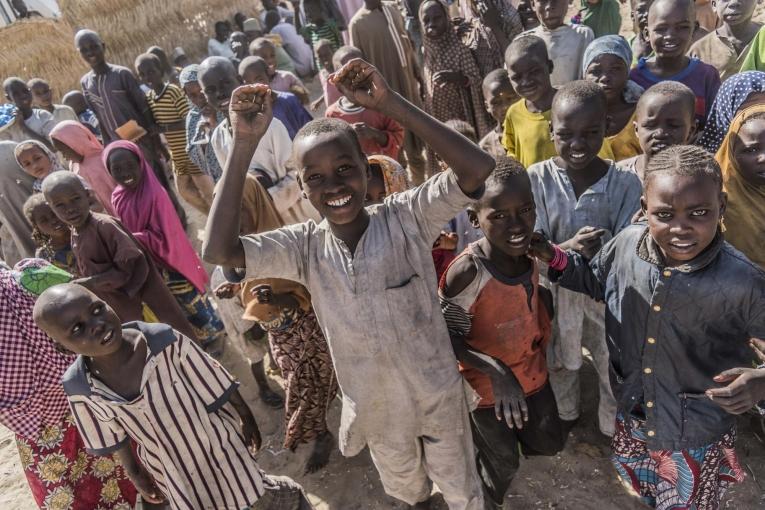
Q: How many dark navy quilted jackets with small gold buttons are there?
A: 1